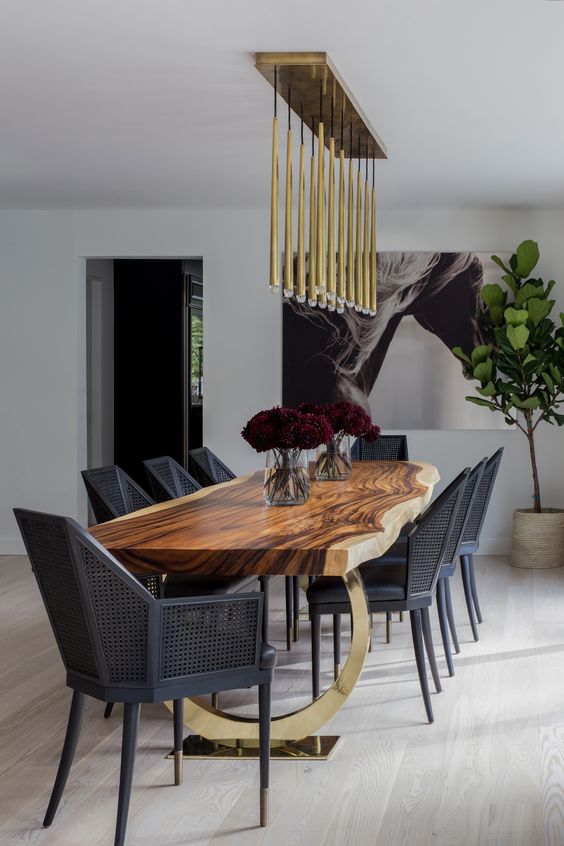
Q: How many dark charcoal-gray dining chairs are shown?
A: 8